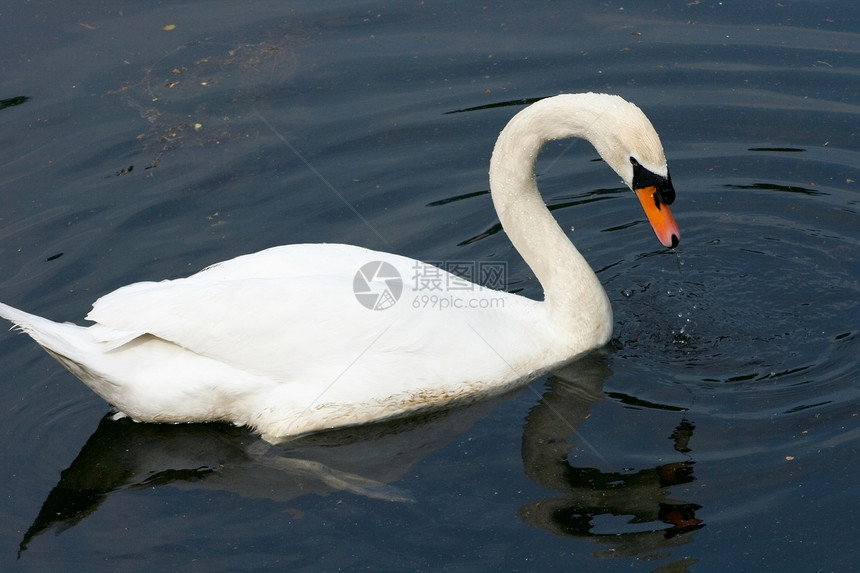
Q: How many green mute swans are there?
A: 0